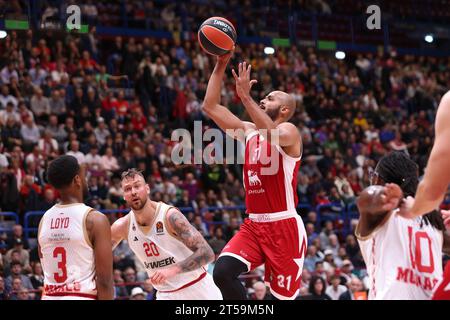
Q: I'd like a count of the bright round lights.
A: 4